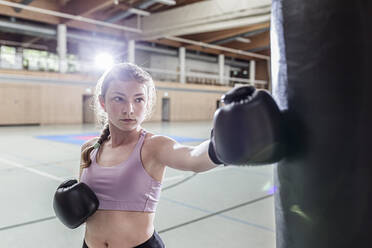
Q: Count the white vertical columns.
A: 5